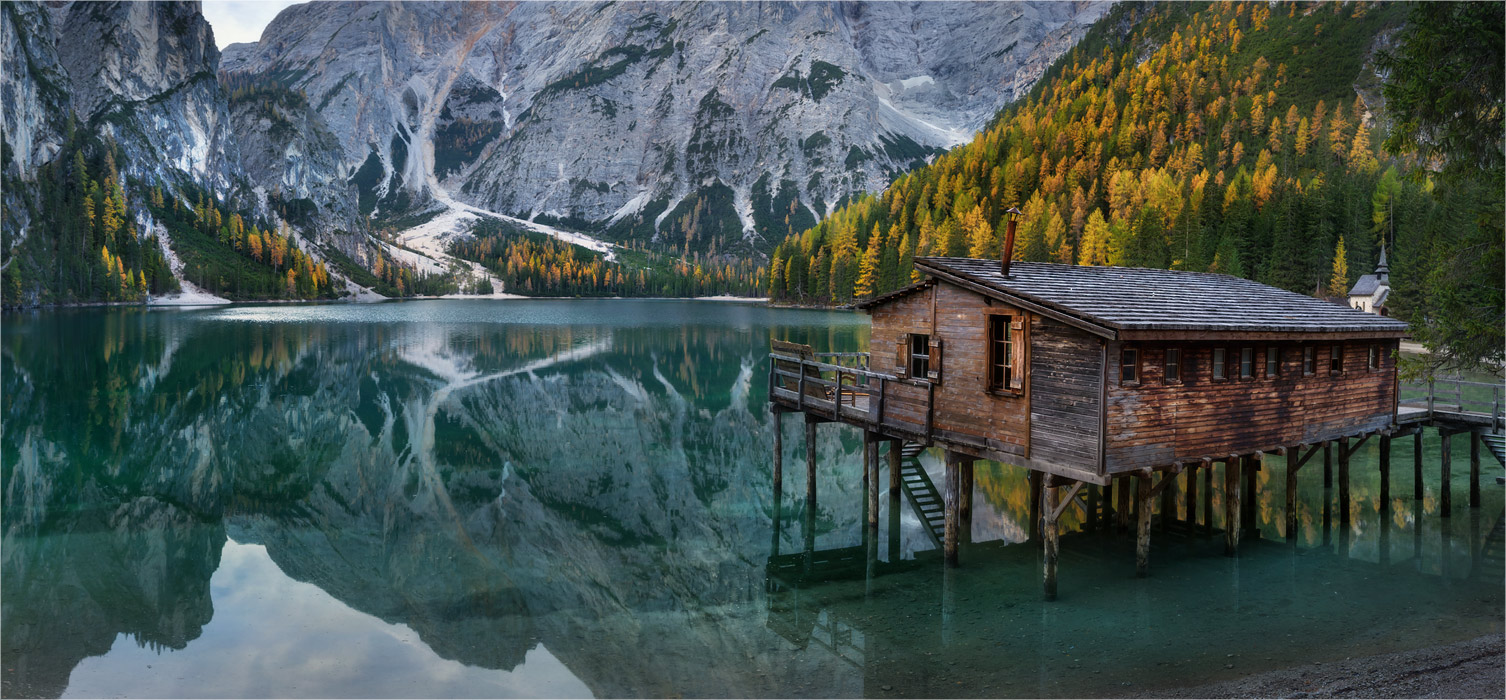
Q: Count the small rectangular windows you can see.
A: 8